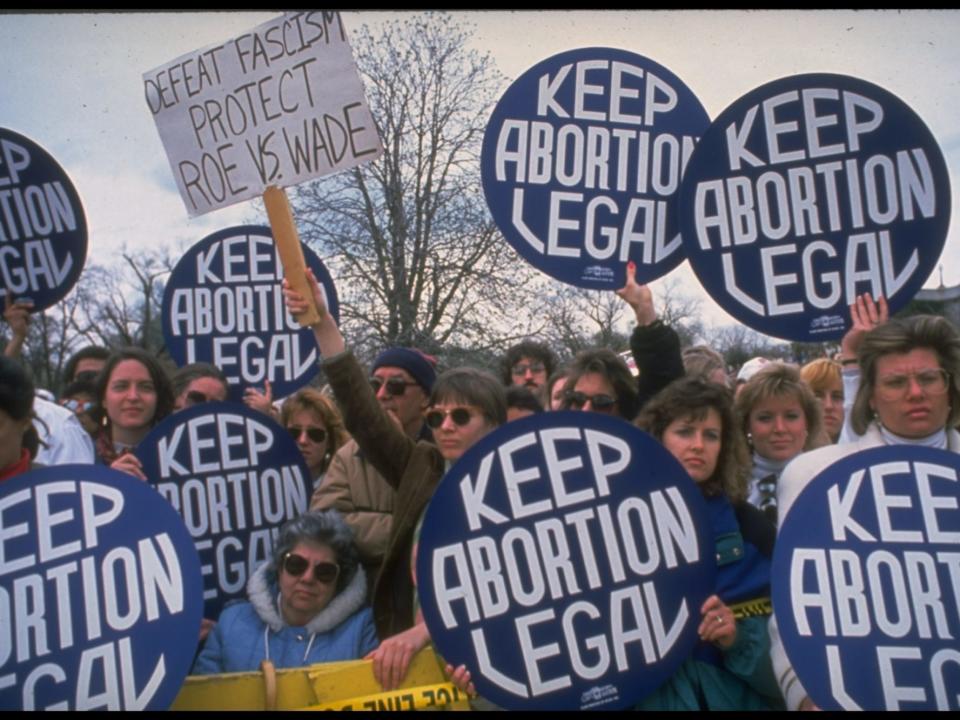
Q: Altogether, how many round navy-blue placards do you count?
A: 8